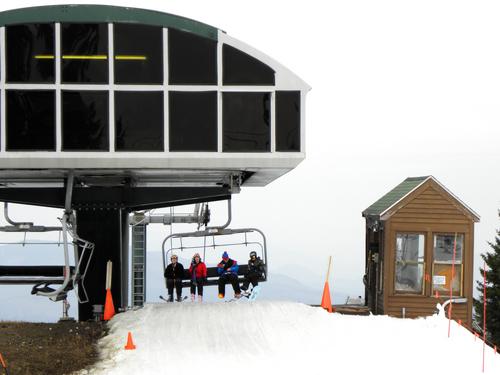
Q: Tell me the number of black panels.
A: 11